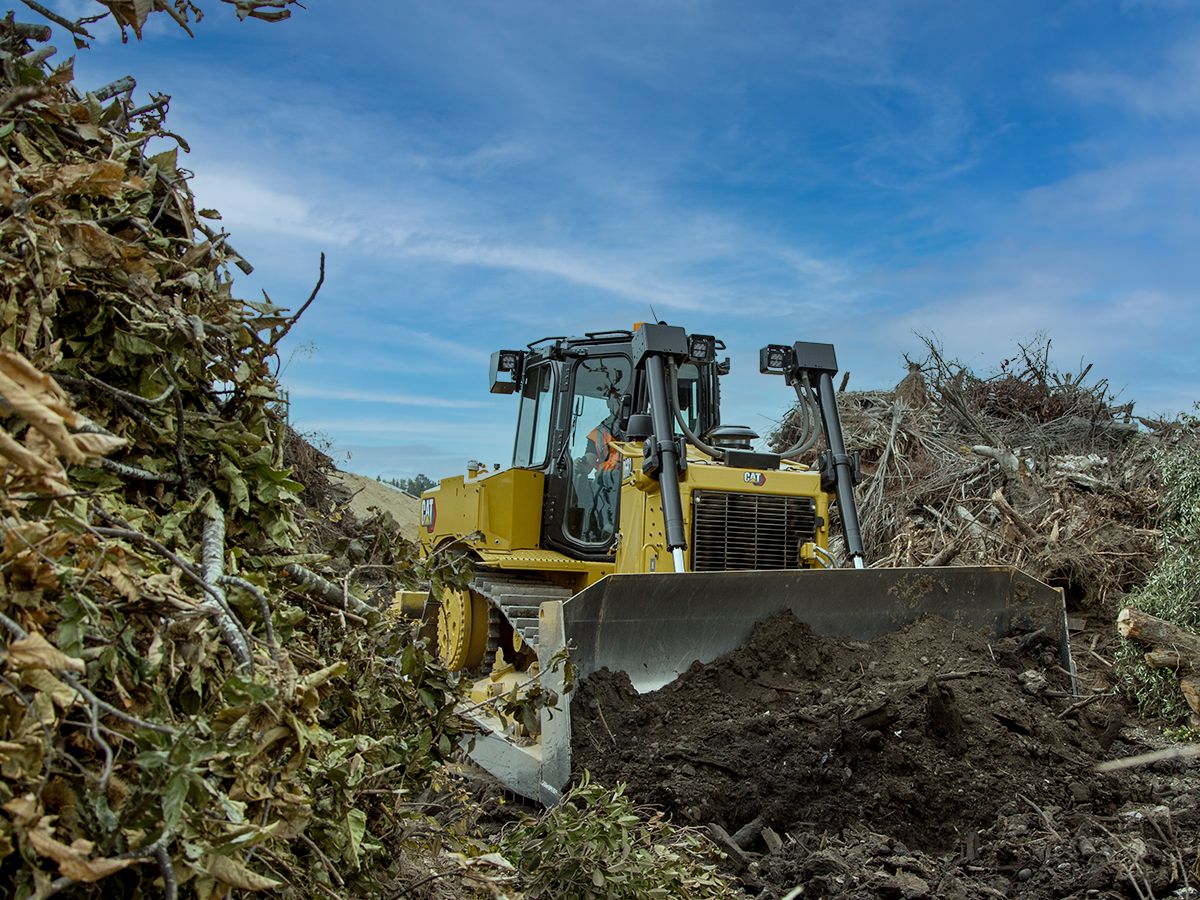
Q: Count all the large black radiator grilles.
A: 1